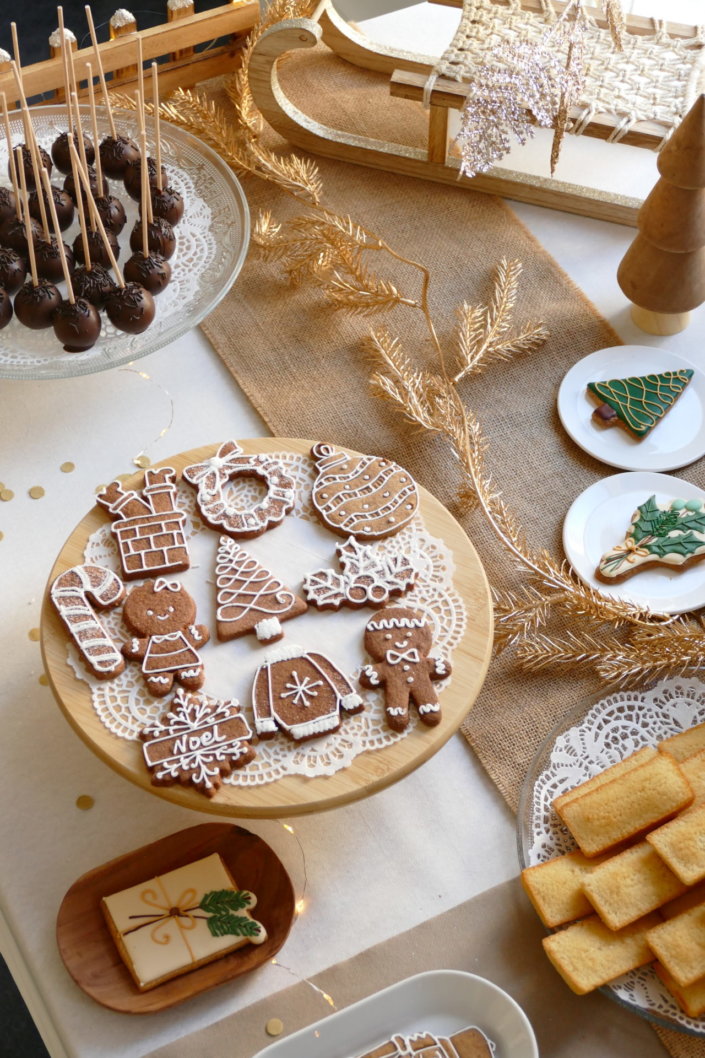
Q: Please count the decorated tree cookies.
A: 2